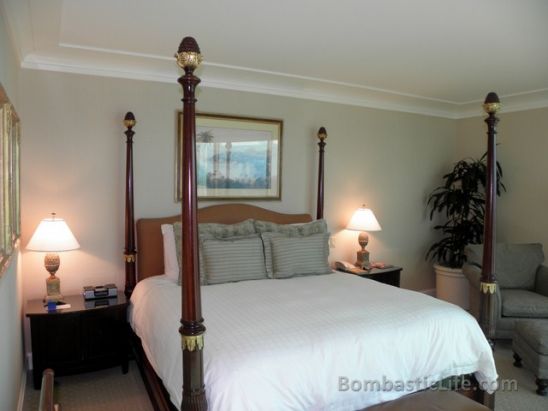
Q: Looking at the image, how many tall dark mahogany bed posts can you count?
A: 4